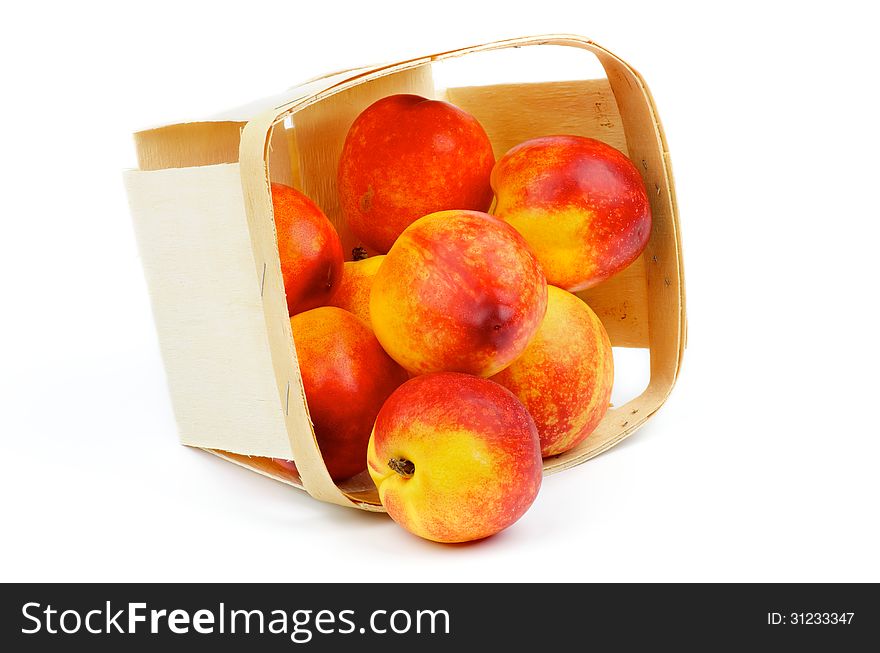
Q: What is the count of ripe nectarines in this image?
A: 8